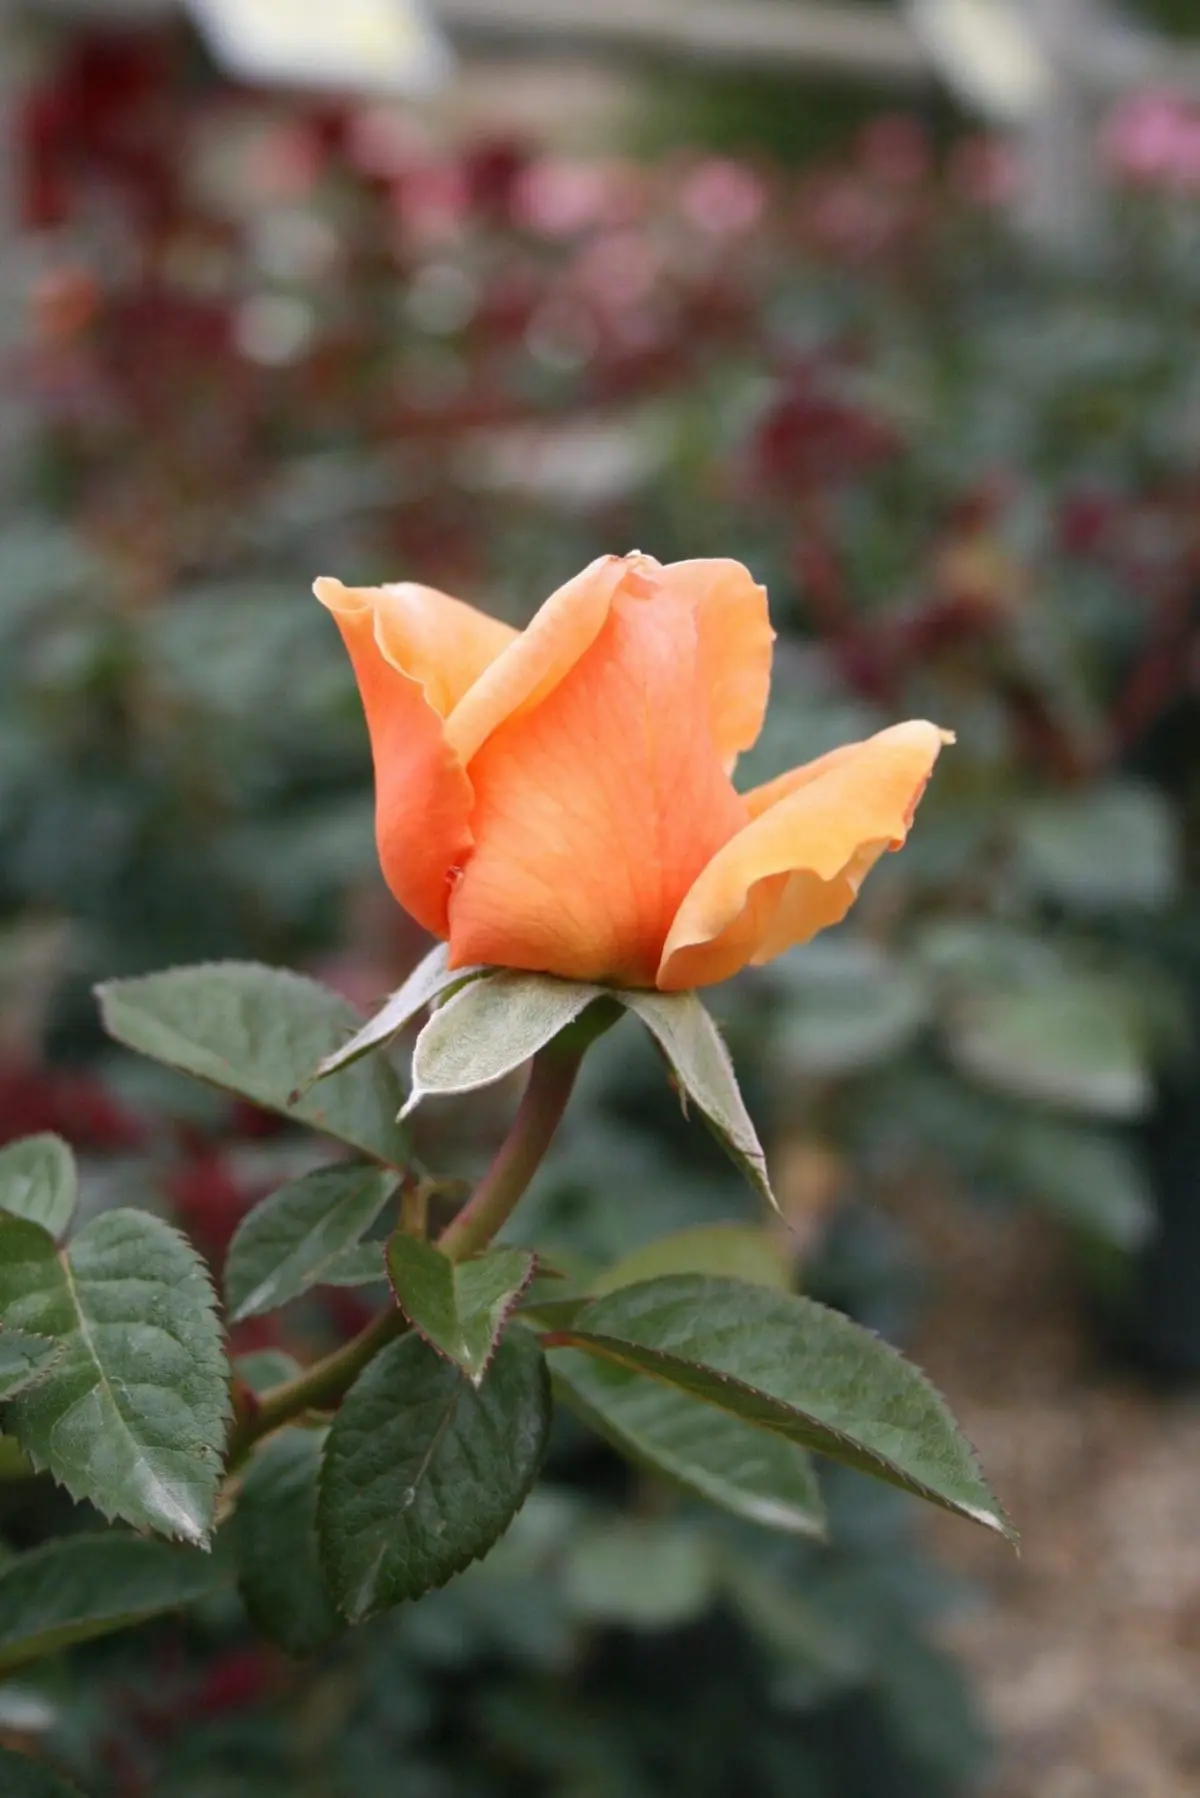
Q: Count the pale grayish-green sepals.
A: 3